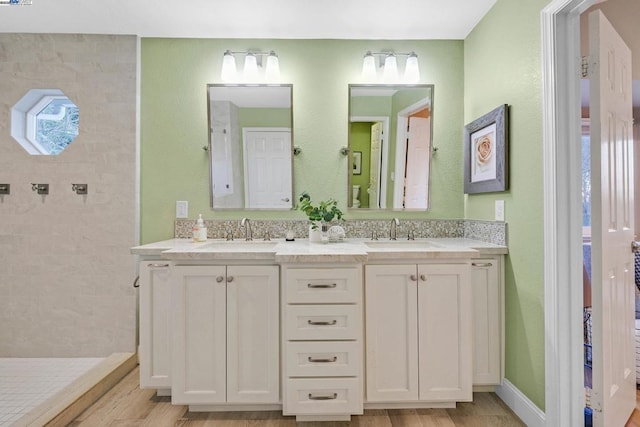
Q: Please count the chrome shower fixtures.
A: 3